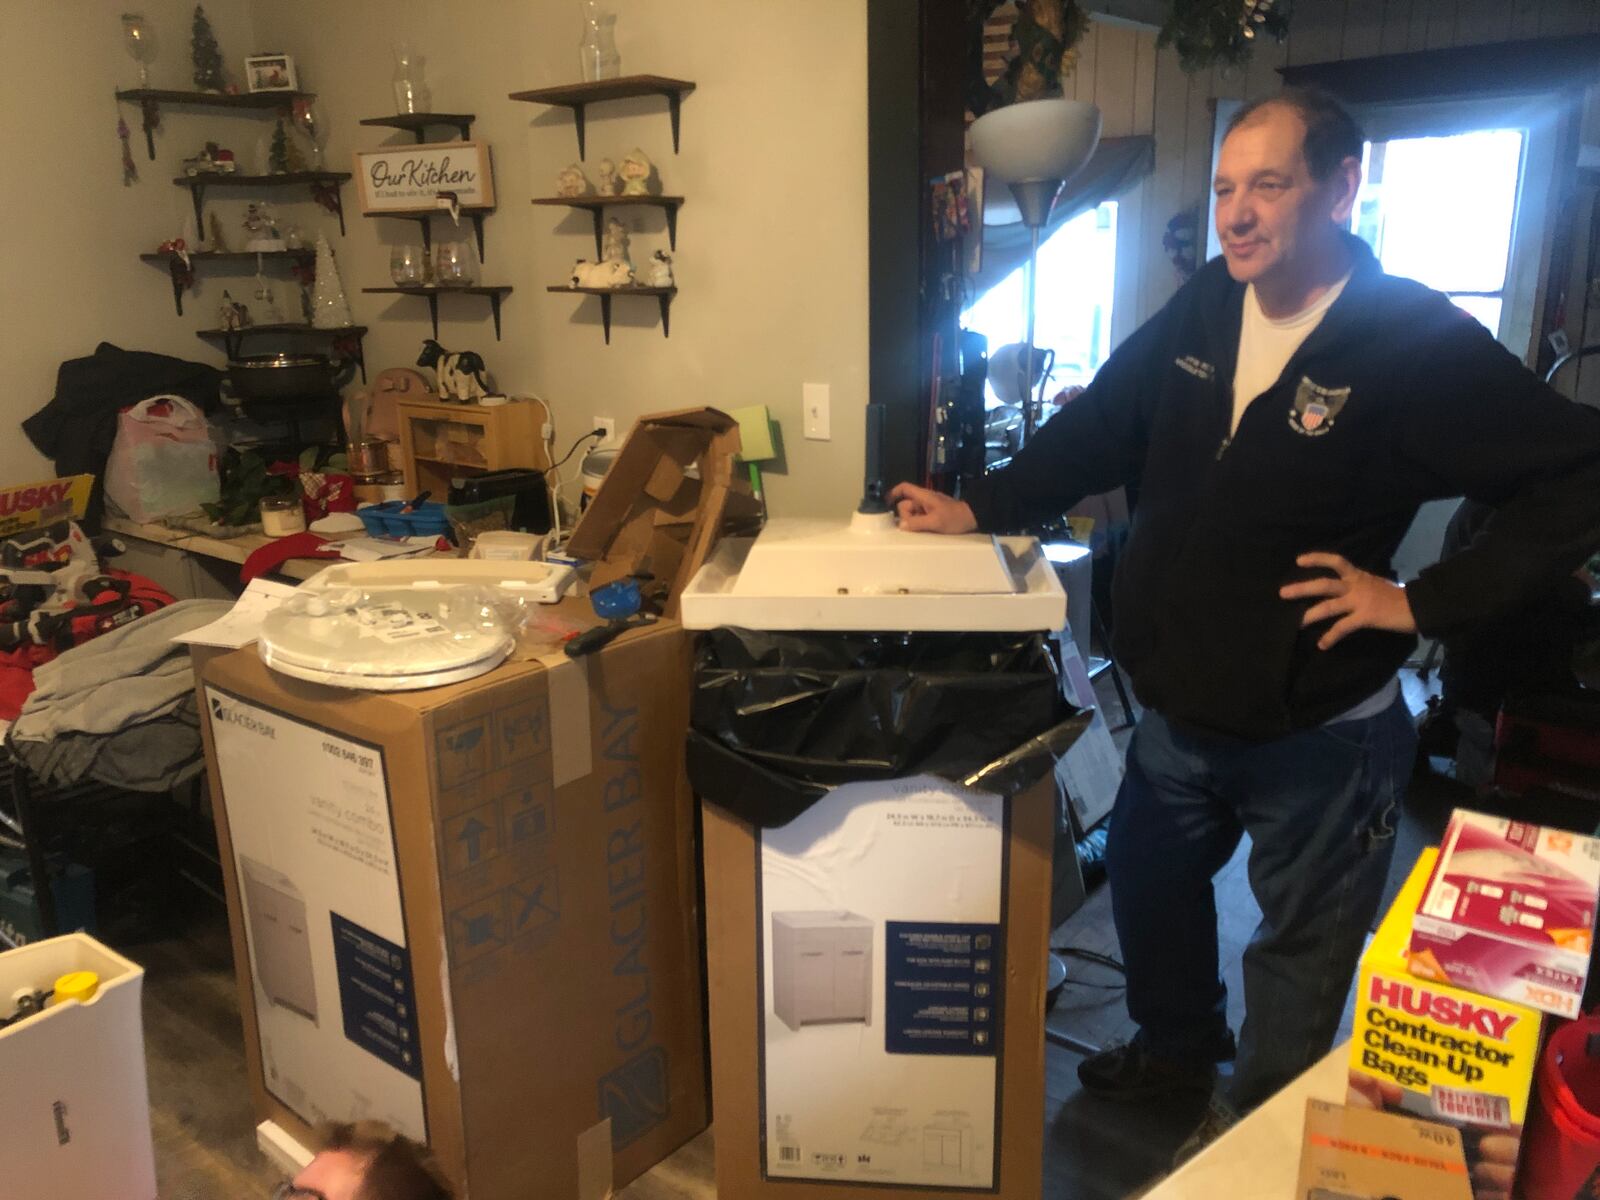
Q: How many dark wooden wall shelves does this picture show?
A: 10